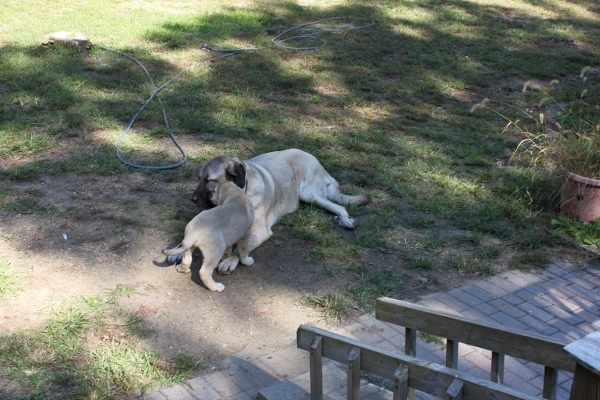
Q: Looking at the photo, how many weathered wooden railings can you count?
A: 2